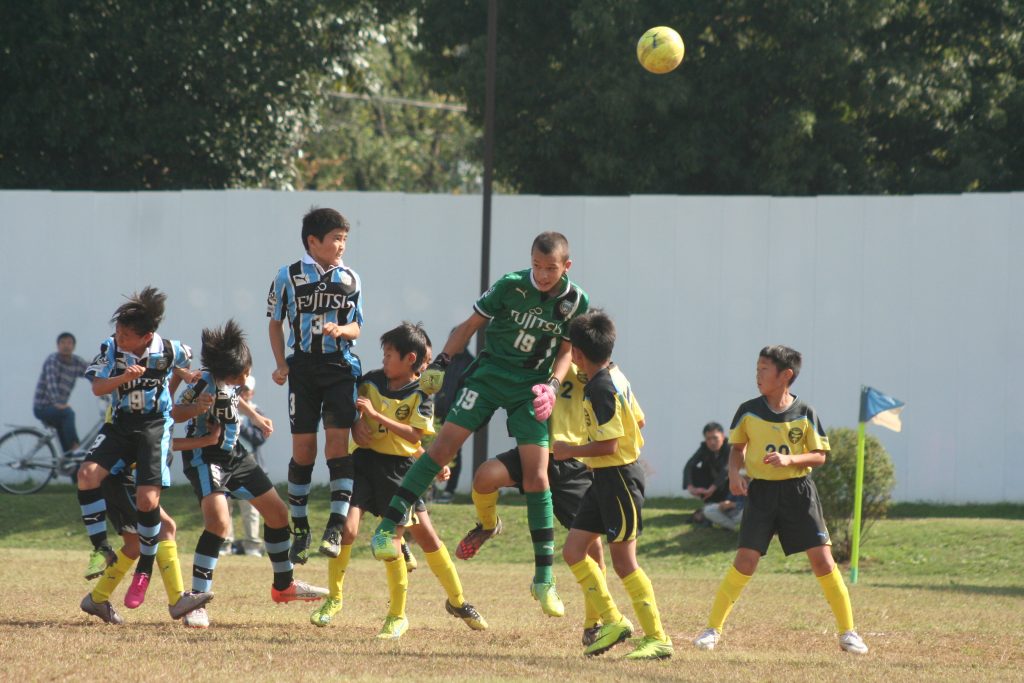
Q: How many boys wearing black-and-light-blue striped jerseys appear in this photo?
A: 3